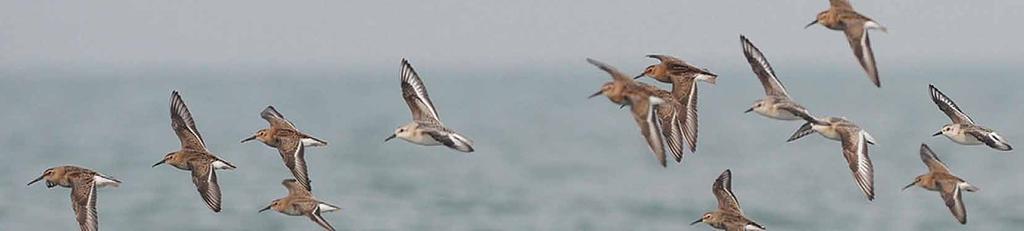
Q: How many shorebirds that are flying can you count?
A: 14